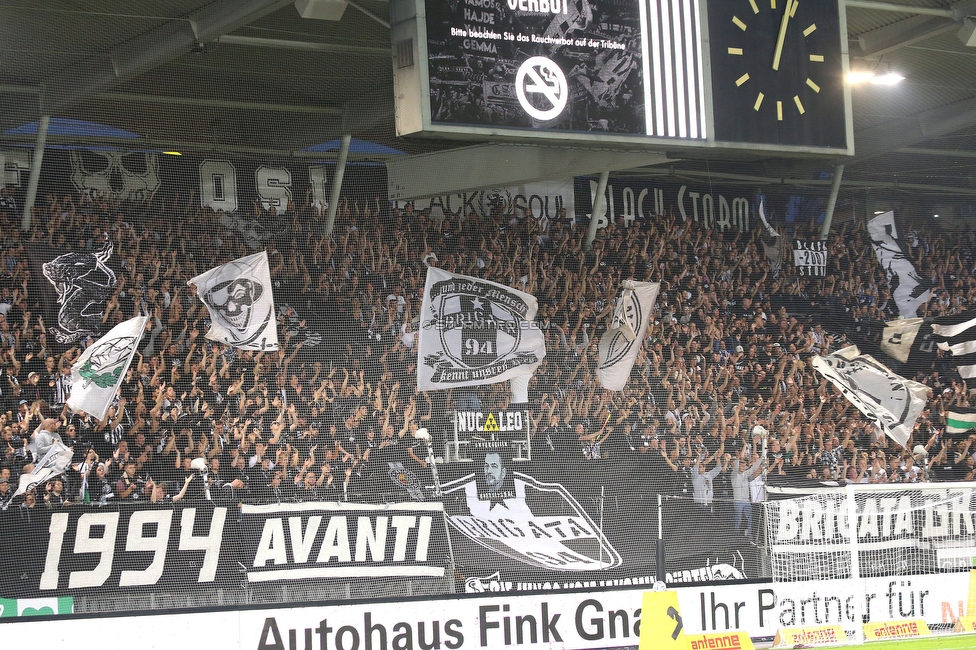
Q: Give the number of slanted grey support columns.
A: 4